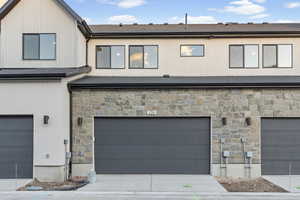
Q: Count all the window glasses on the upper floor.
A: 11